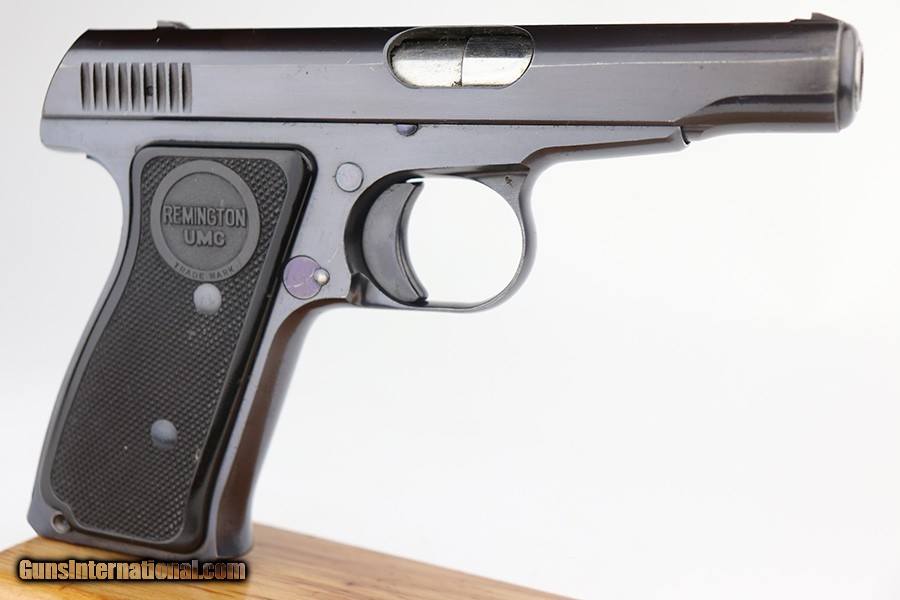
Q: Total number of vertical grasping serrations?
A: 9